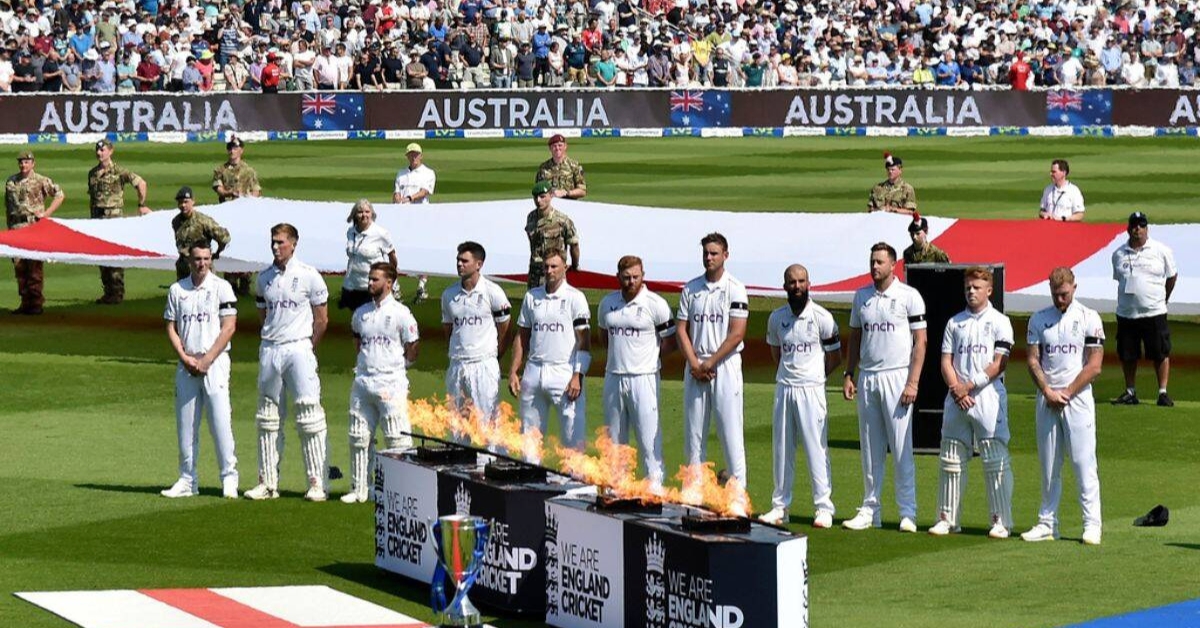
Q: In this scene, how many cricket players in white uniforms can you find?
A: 11